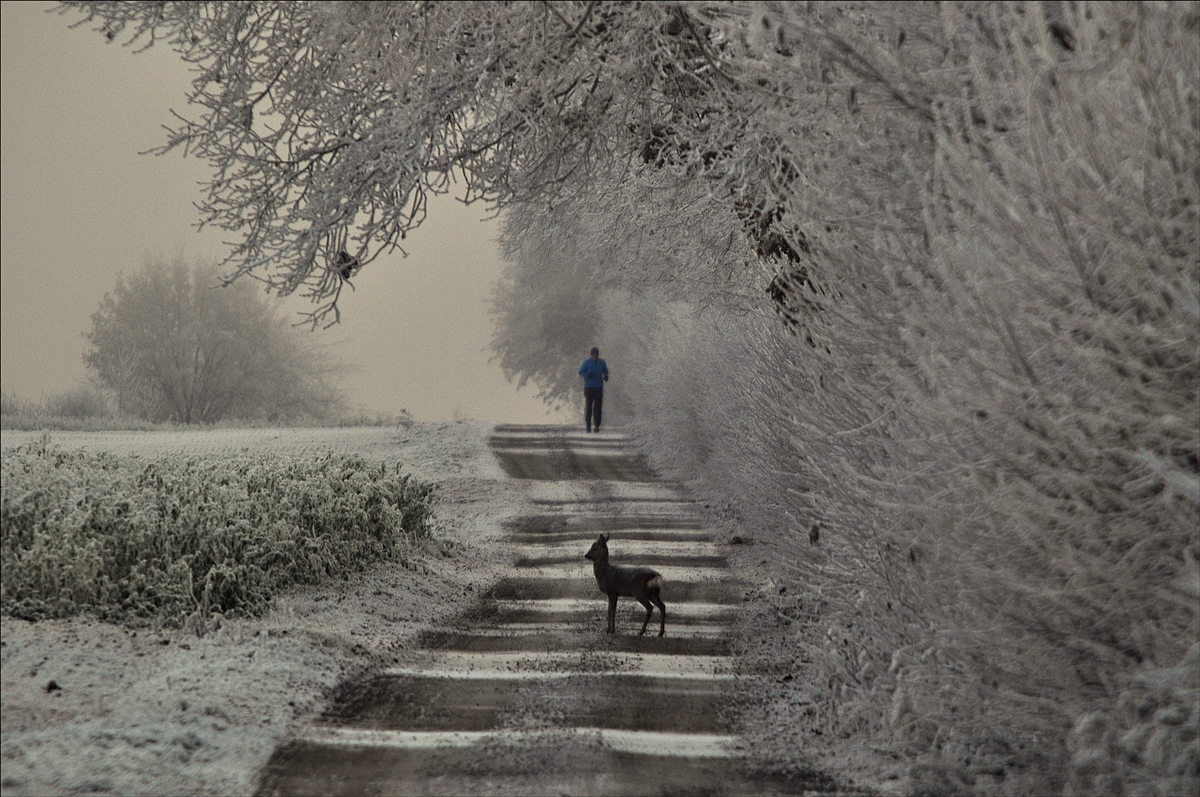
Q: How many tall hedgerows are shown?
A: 1